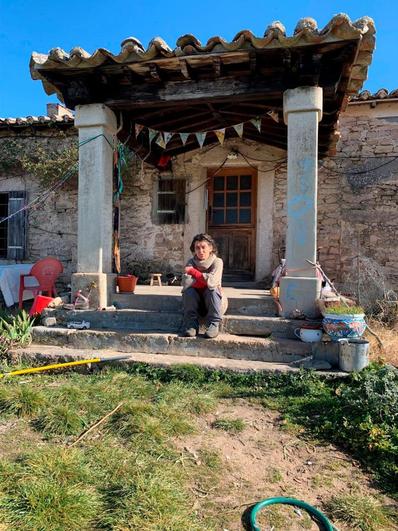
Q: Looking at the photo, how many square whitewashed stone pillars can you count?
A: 2